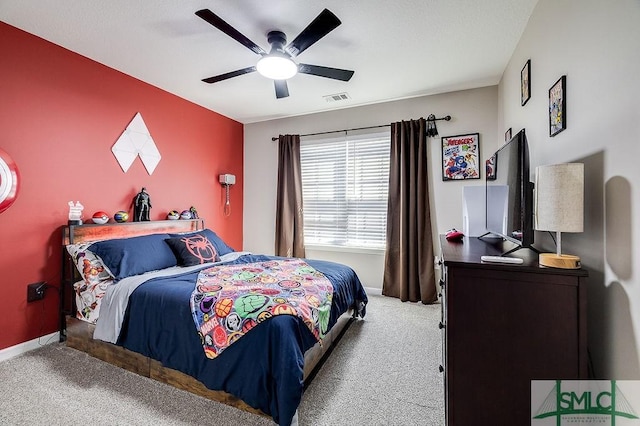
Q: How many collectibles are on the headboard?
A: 7